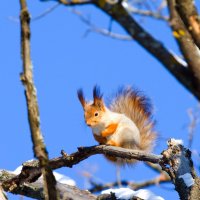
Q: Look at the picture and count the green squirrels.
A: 0